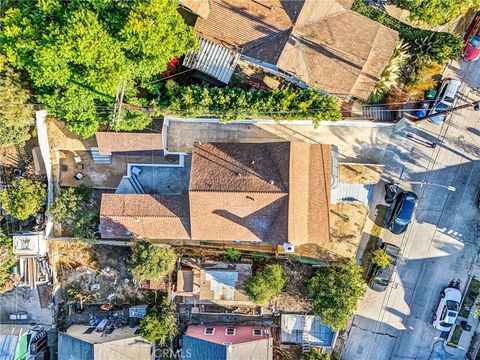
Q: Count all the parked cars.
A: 5